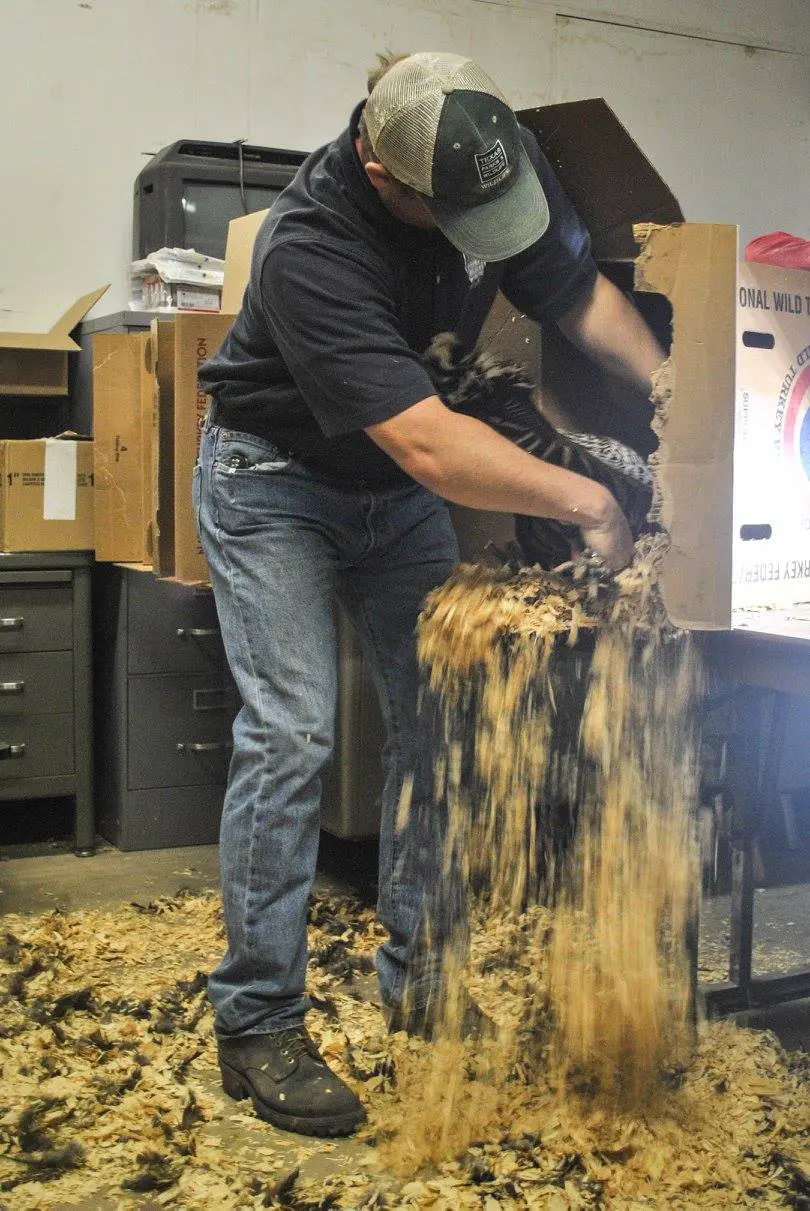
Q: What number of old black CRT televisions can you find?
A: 1